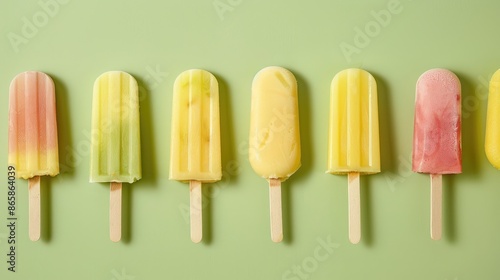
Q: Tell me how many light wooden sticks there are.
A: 6